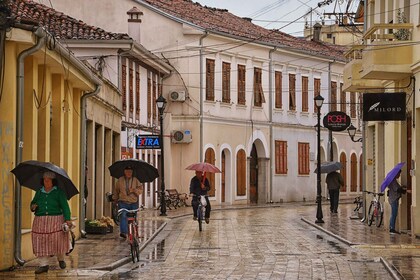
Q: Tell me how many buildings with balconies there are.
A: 1